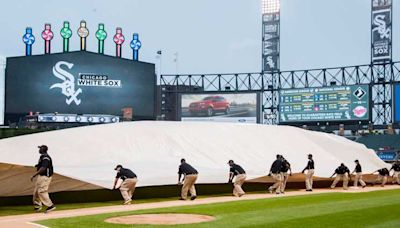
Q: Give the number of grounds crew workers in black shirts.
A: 11